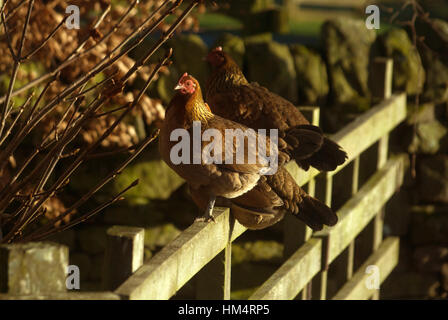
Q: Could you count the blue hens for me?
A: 0